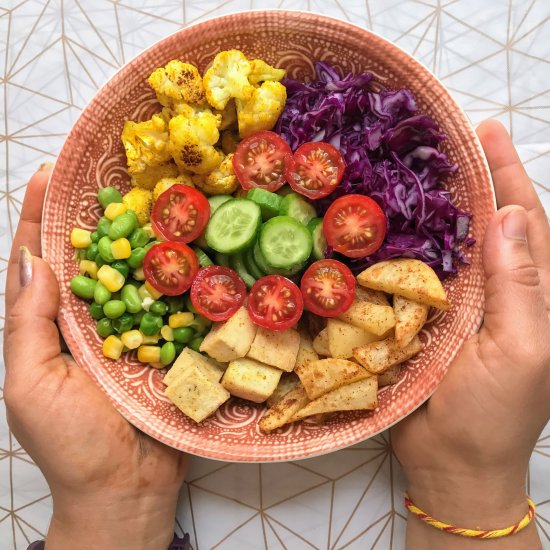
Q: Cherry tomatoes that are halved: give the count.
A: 8